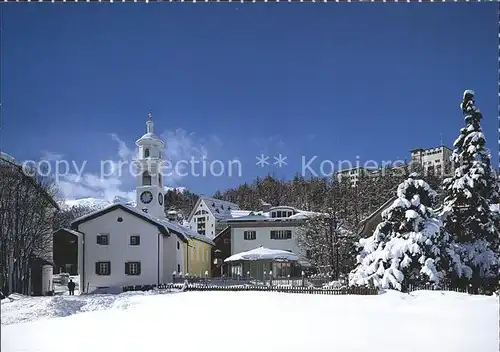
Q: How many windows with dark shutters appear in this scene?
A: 6